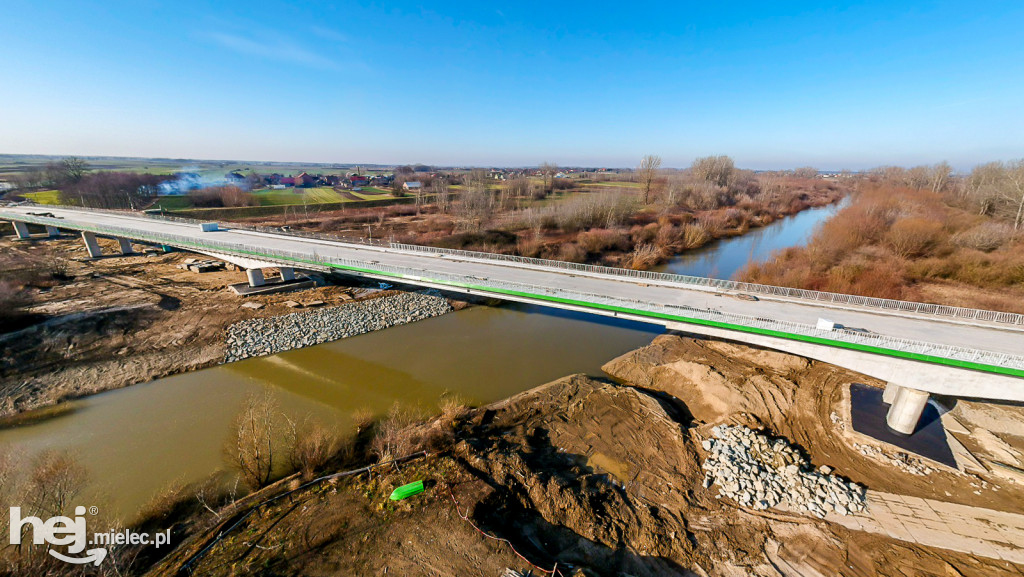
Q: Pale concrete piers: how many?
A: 8